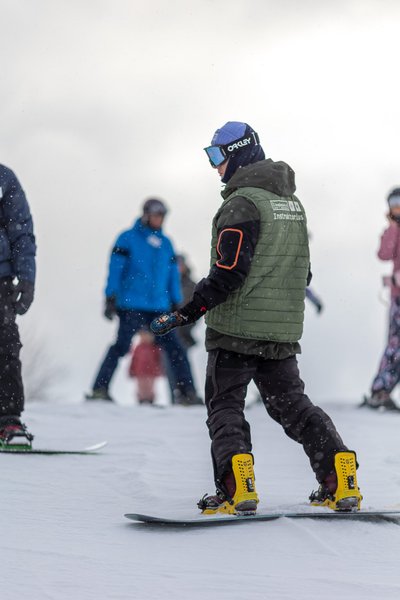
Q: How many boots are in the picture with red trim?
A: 1